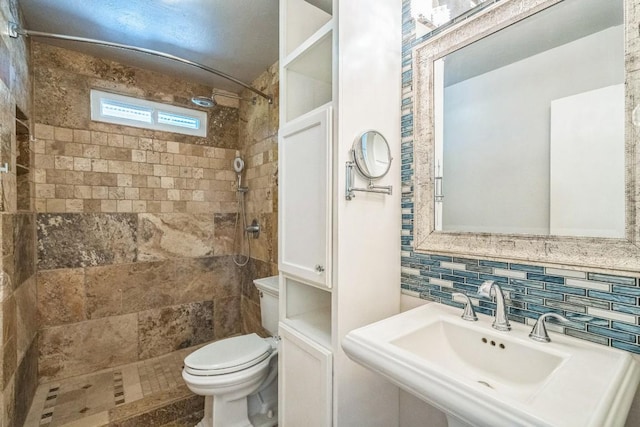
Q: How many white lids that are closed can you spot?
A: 1